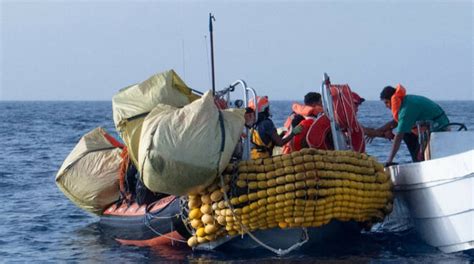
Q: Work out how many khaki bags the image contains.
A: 3